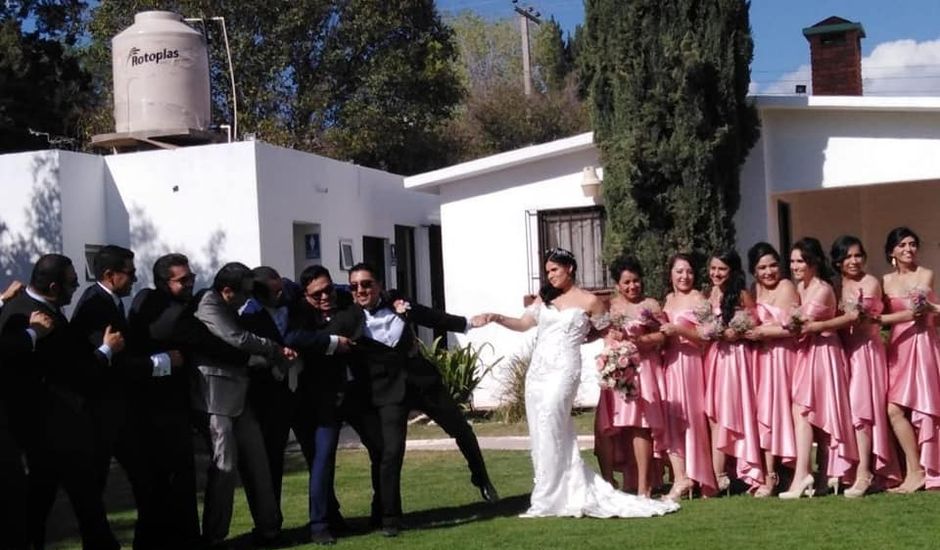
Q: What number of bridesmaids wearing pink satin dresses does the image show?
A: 7